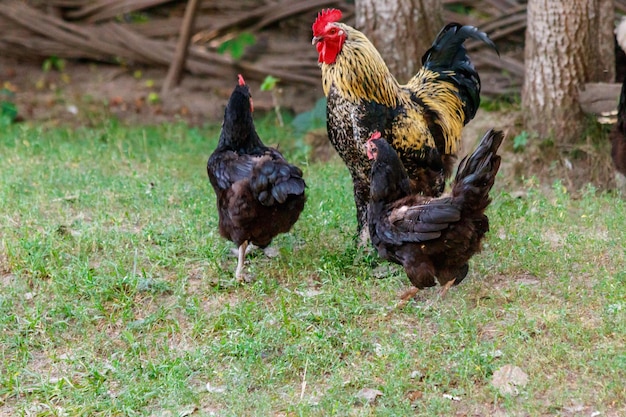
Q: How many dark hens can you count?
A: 2